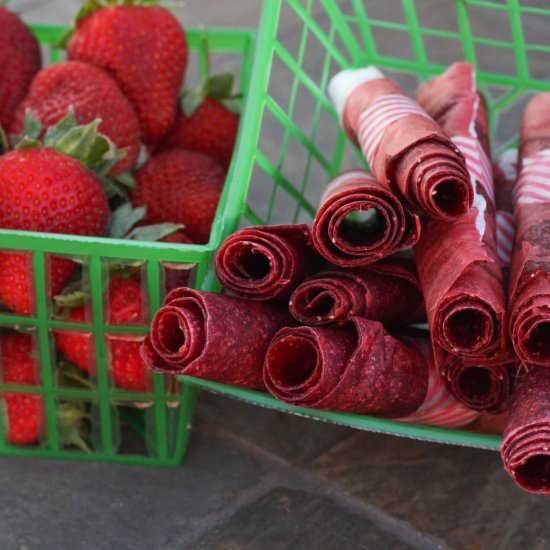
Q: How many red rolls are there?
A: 10